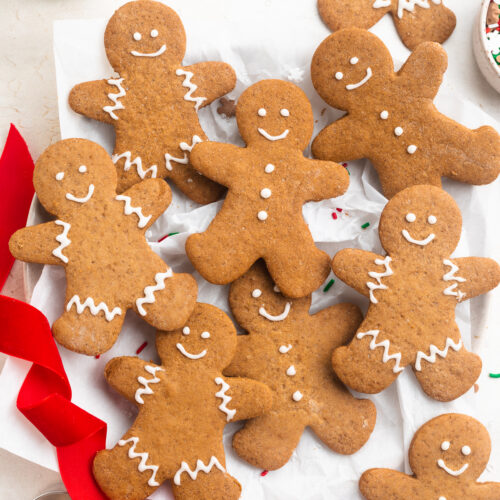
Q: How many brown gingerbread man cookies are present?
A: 9